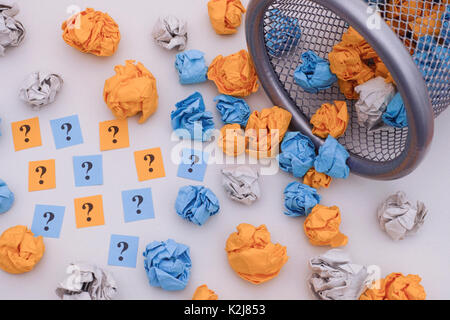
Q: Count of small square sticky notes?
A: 11